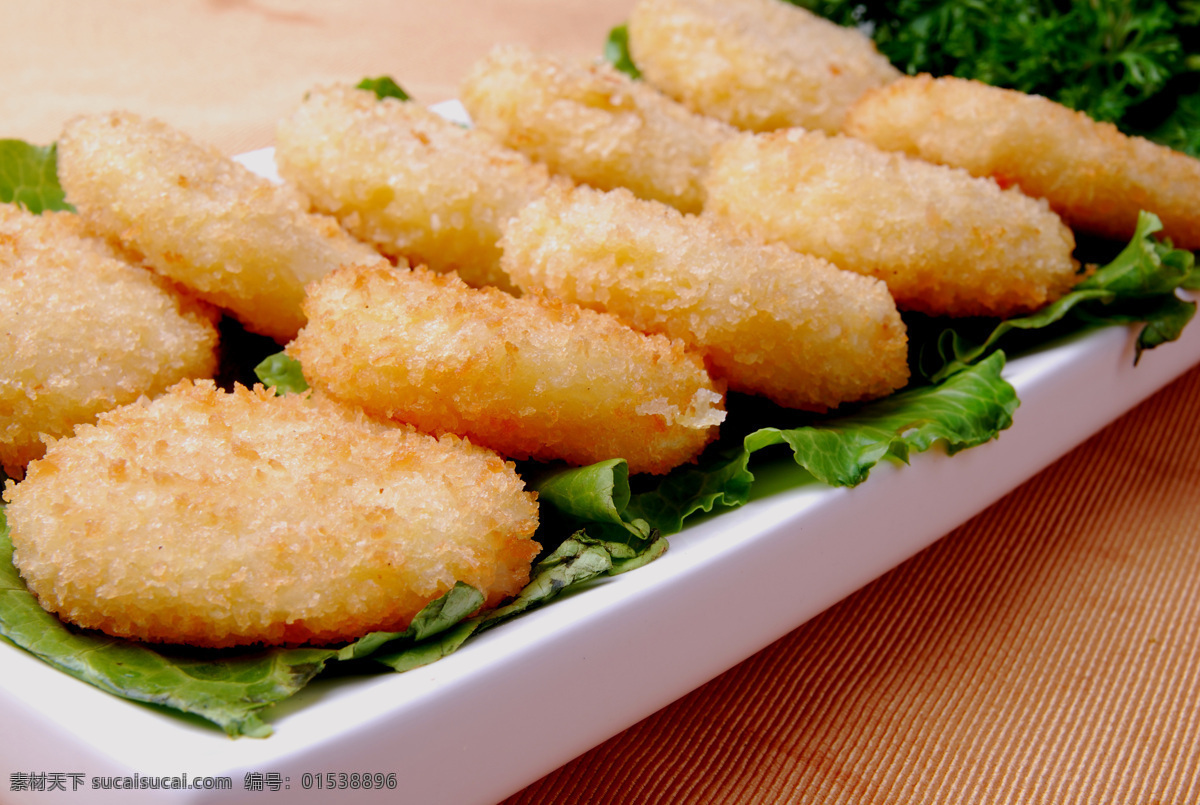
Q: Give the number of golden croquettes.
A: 10